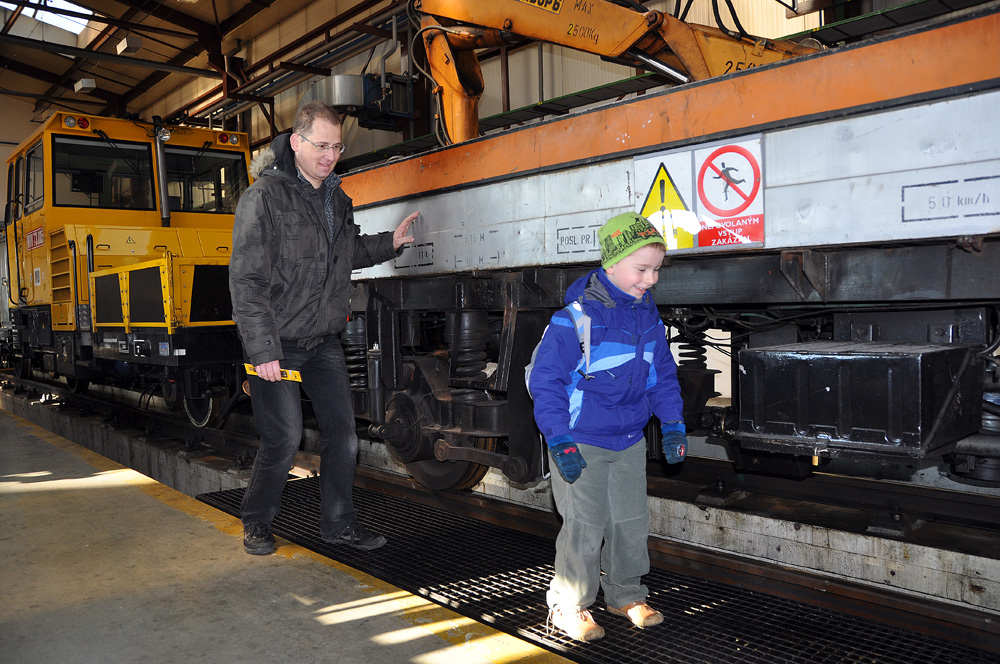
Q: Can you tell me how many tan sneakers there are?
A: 2